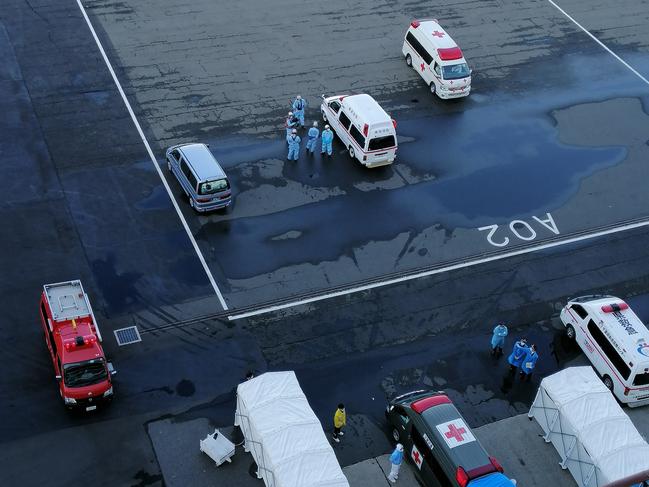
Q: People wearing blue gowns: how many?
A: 9